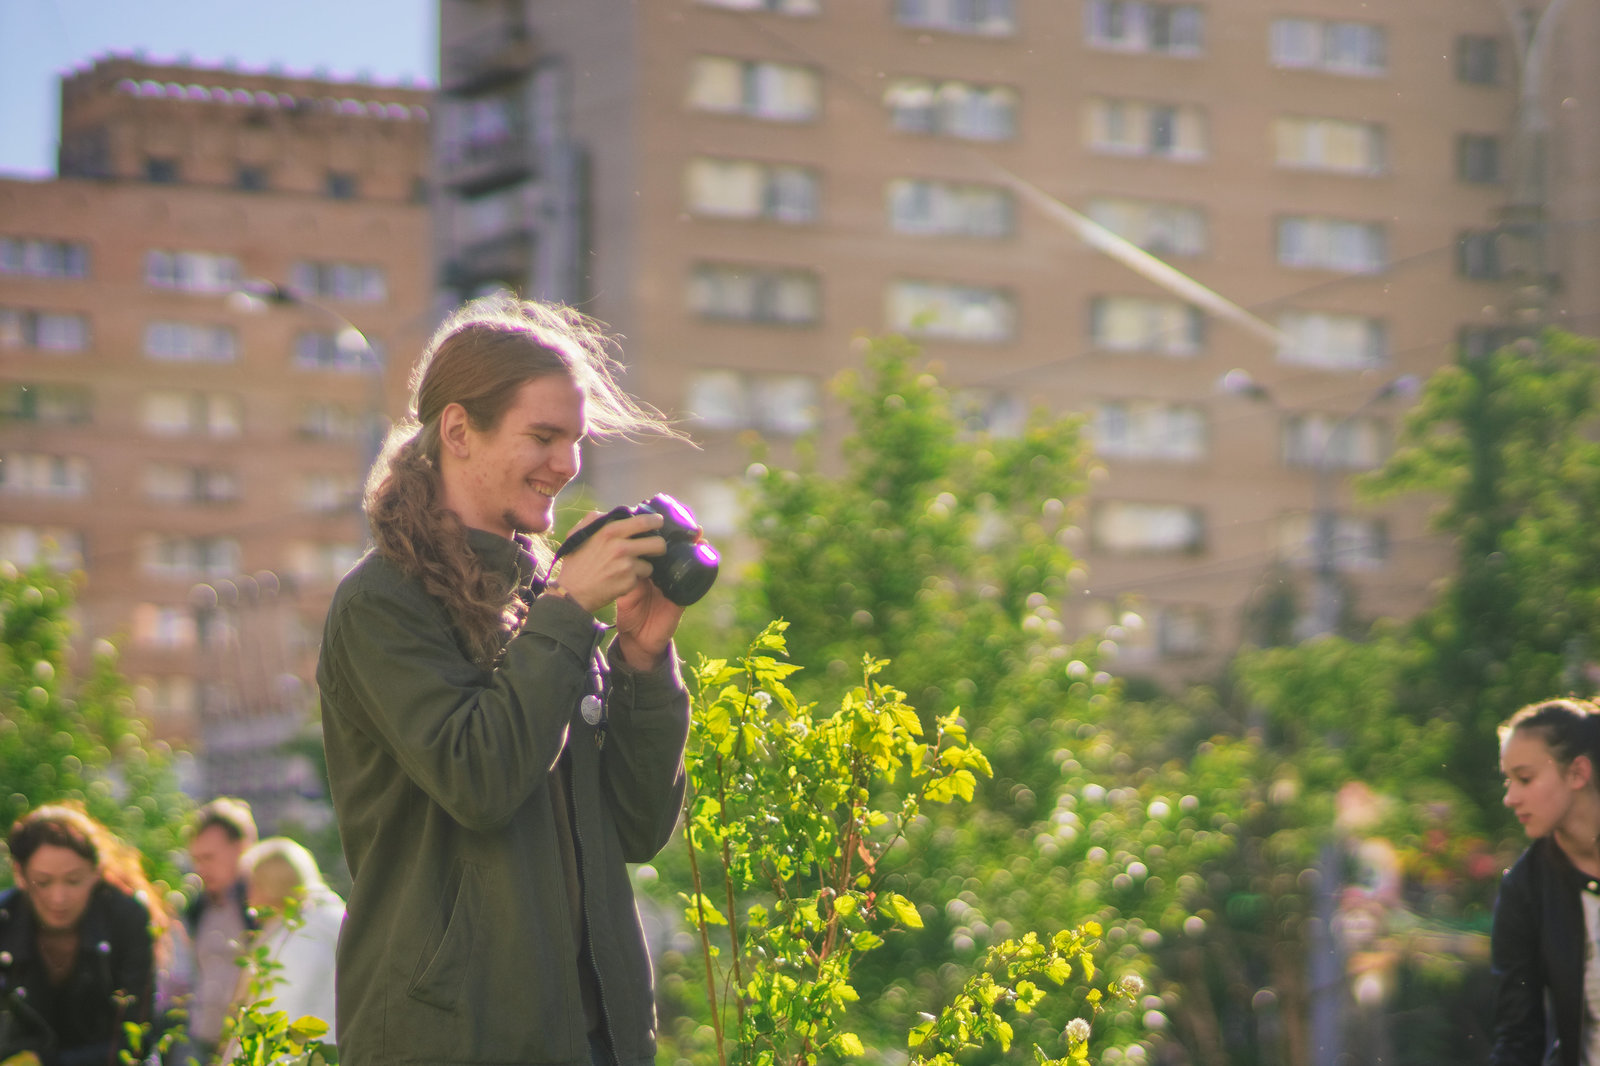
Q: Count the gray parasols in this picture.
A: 0